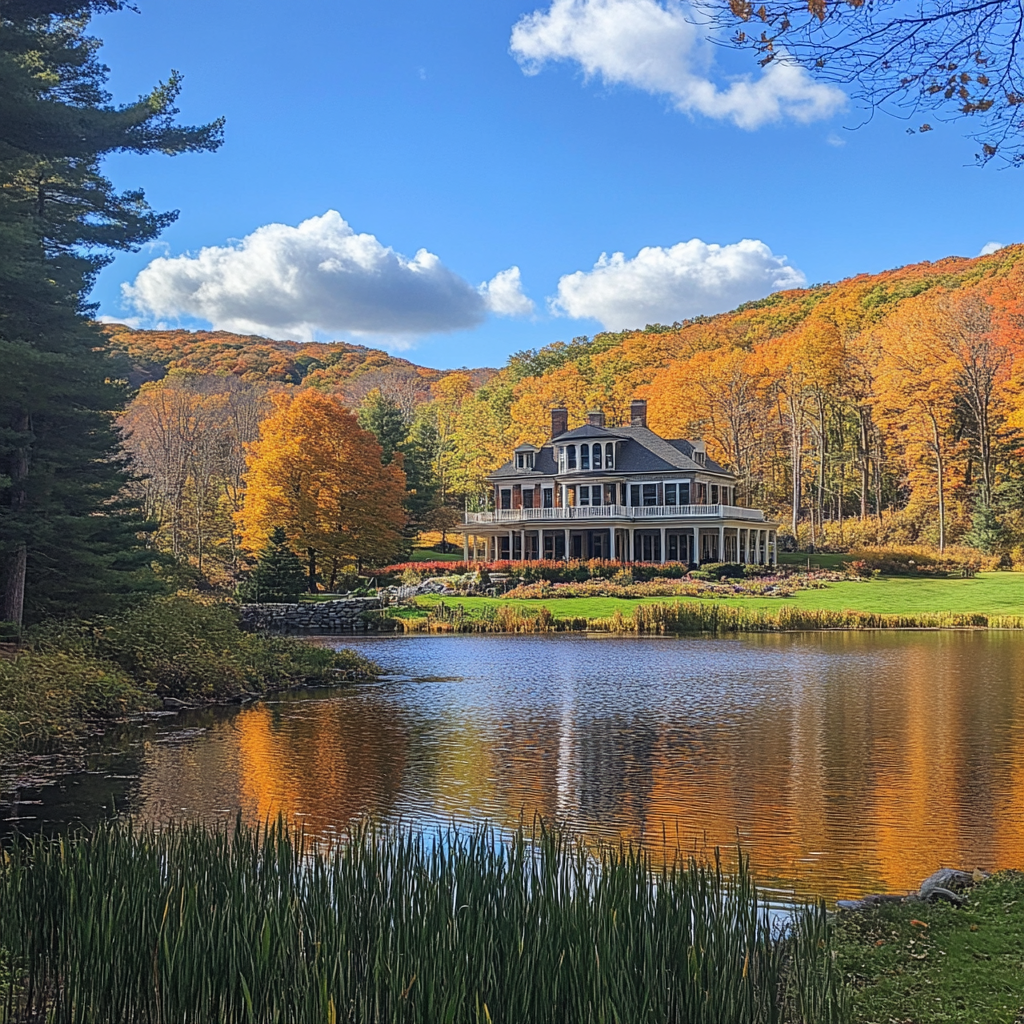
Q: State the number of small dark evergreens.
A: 1